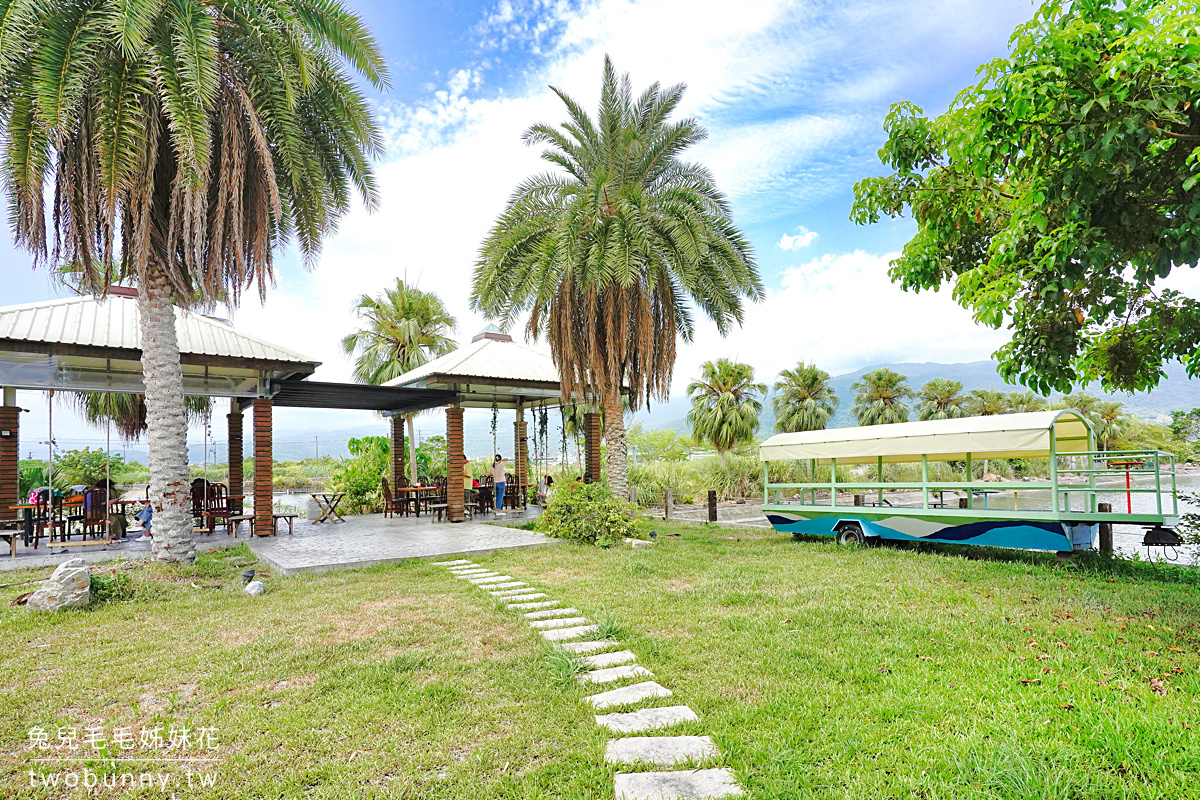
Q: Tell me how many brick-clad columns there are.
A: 7